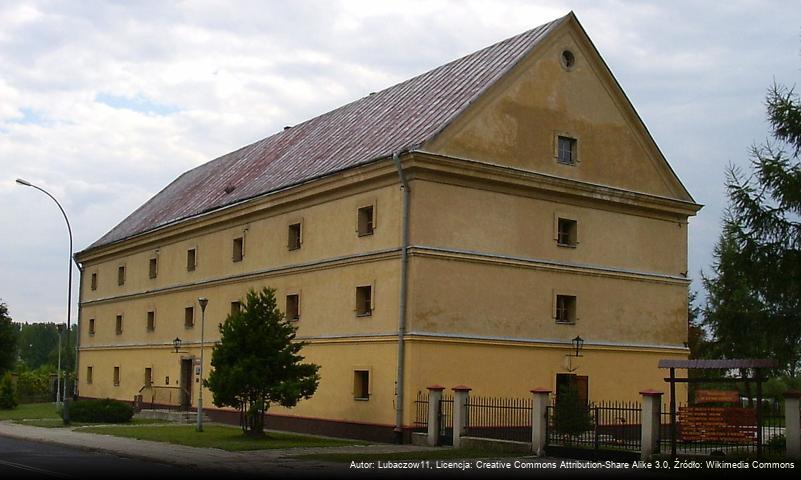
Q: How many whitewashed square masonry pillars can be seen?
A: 5